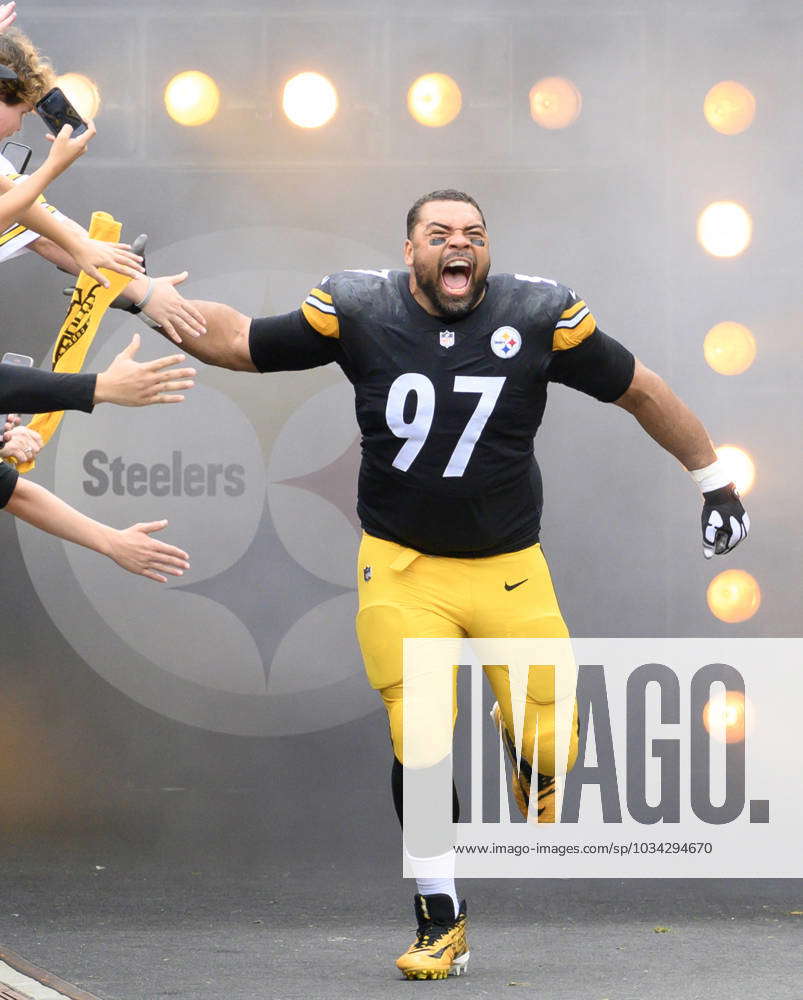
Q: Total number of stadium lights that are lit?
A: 11